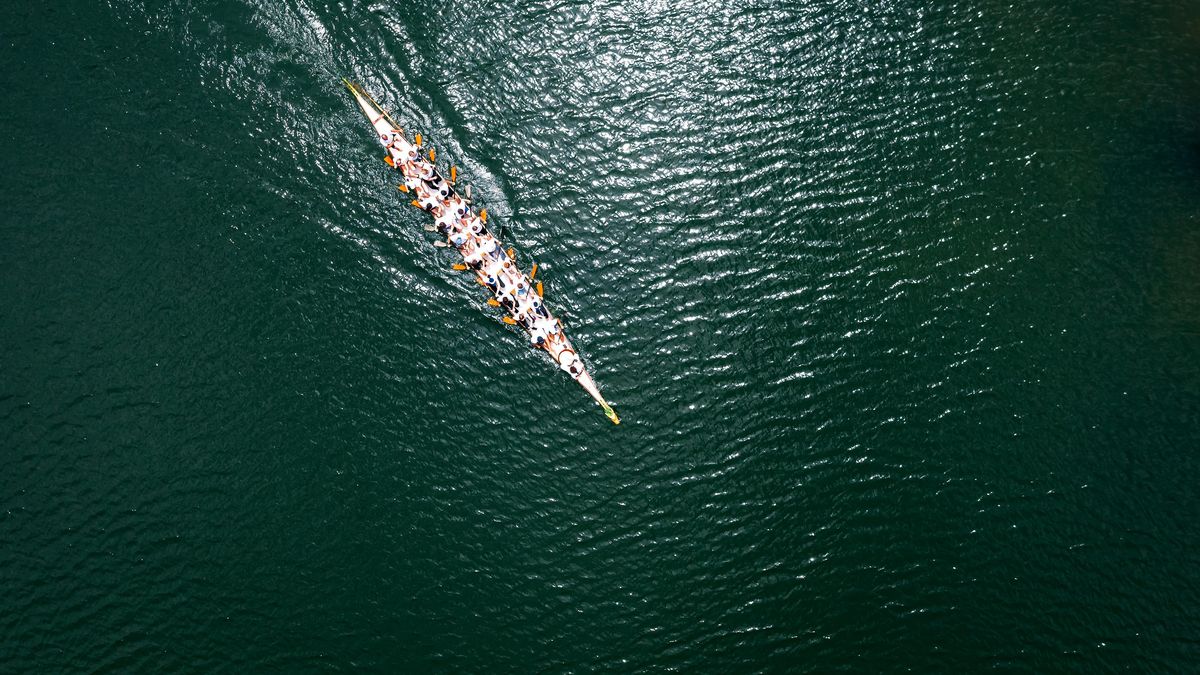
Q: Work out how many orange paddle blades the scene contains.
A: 14